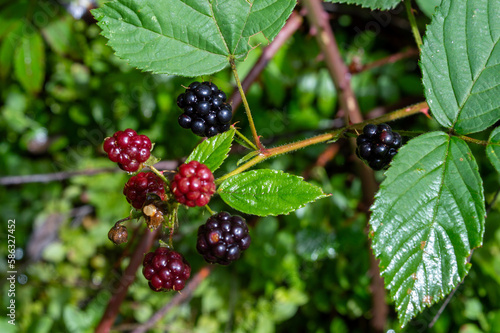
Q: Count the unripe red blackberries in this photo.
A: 4